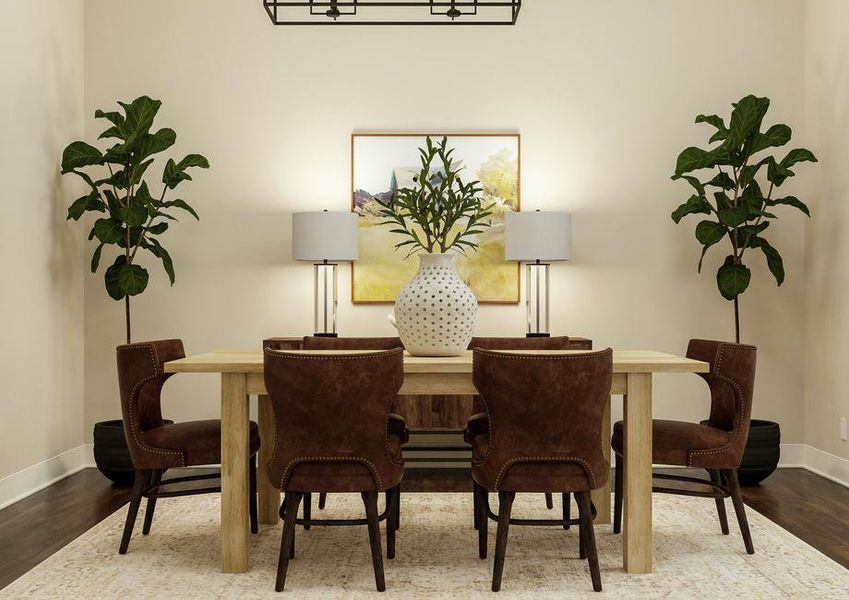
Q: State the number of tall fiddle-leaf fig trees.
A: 2